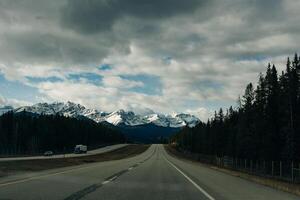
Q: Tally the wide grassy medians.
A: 1